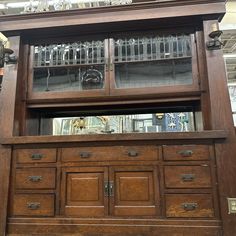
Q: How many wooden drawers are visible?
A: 7